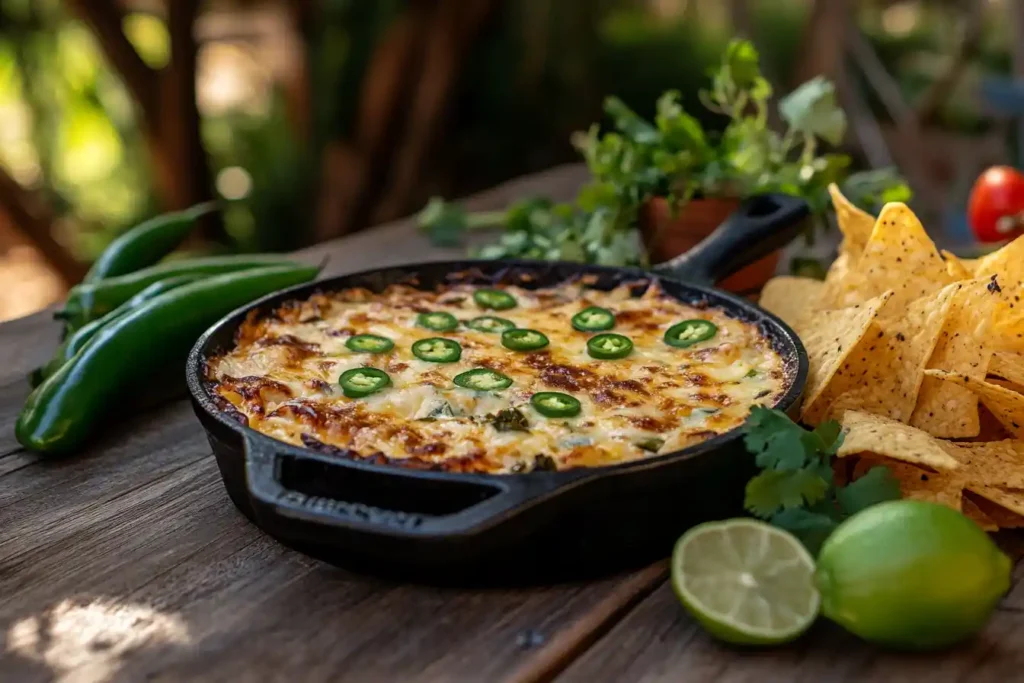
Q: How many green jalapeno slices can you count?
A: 12